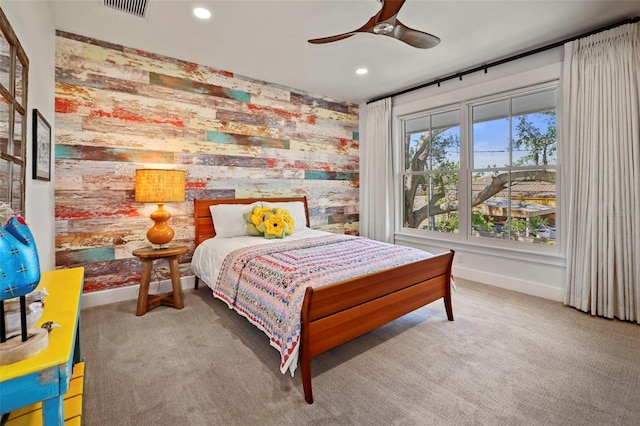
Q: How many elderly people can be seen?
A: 0